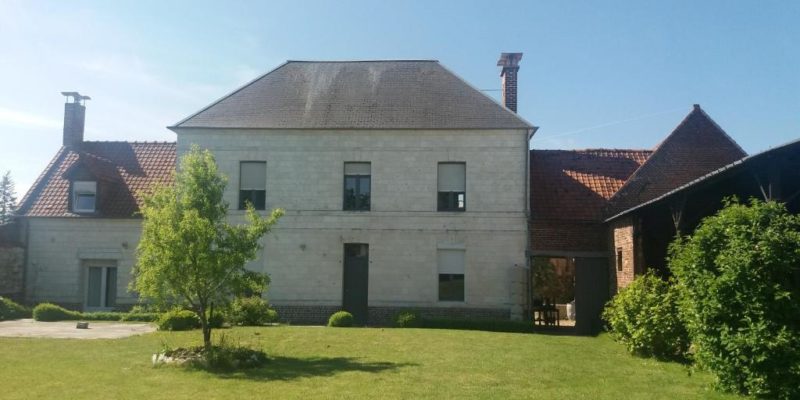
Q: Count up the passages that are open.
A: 1